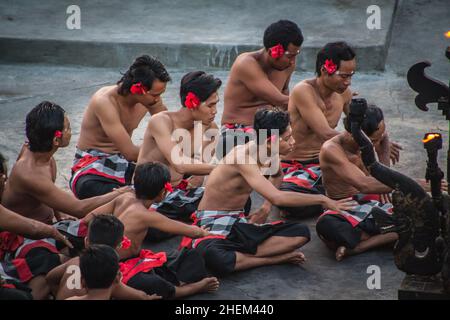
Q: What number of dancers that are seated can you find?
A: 11